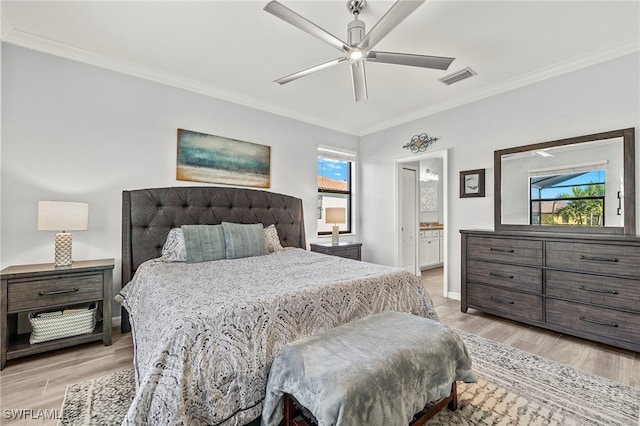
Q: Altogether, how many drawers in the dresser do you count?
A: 6